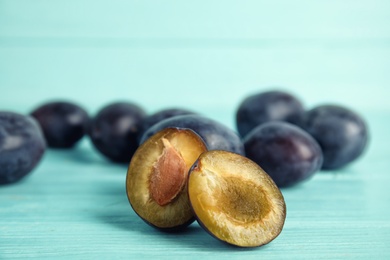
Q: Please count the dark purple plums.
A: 8